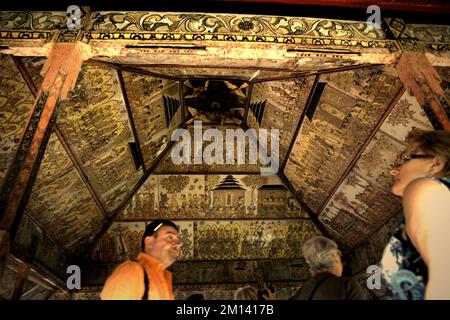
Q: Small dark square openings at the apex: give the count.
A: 1